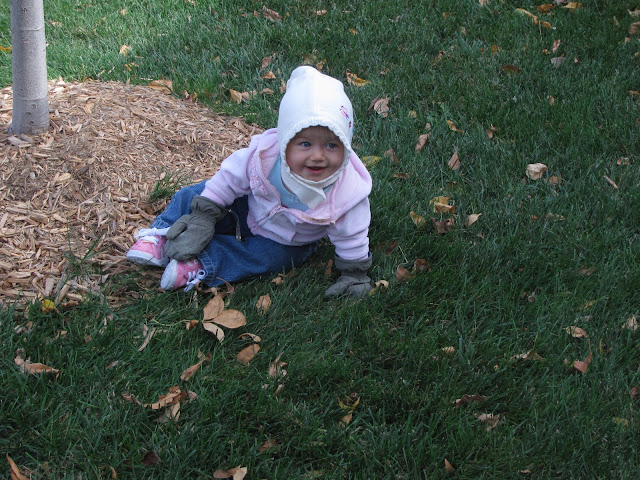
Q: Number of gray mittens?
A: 2